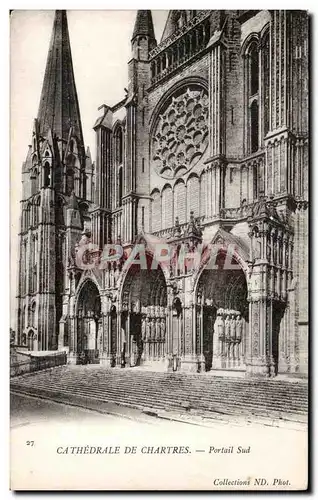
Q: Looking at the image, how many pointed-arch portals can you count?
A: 3